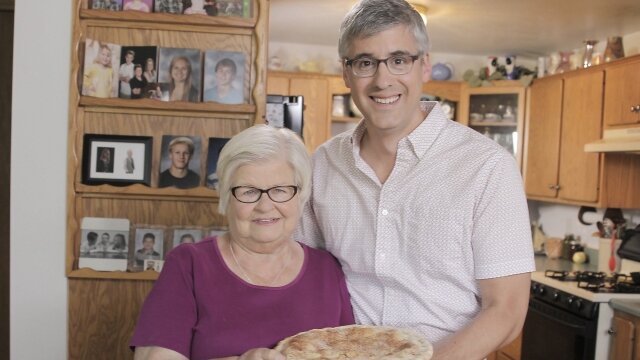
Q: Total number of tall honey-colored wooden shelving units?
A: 1